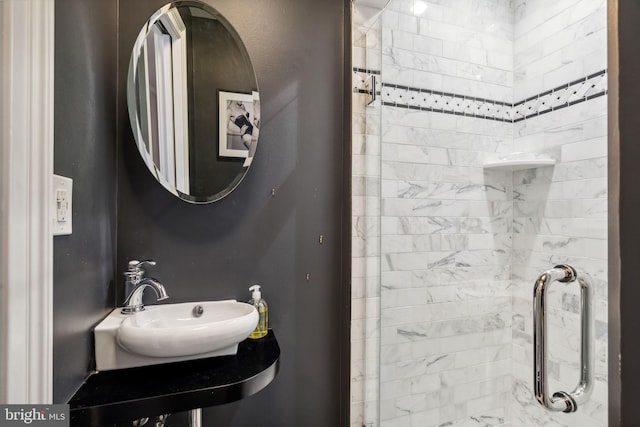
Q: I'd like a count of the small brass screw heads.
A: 3